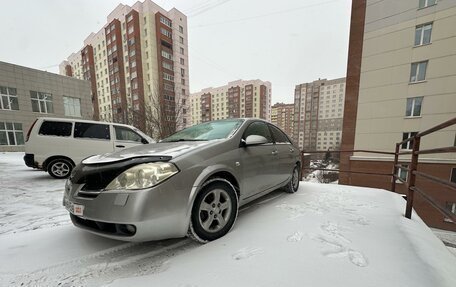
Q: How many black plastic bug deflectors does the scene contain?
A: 1